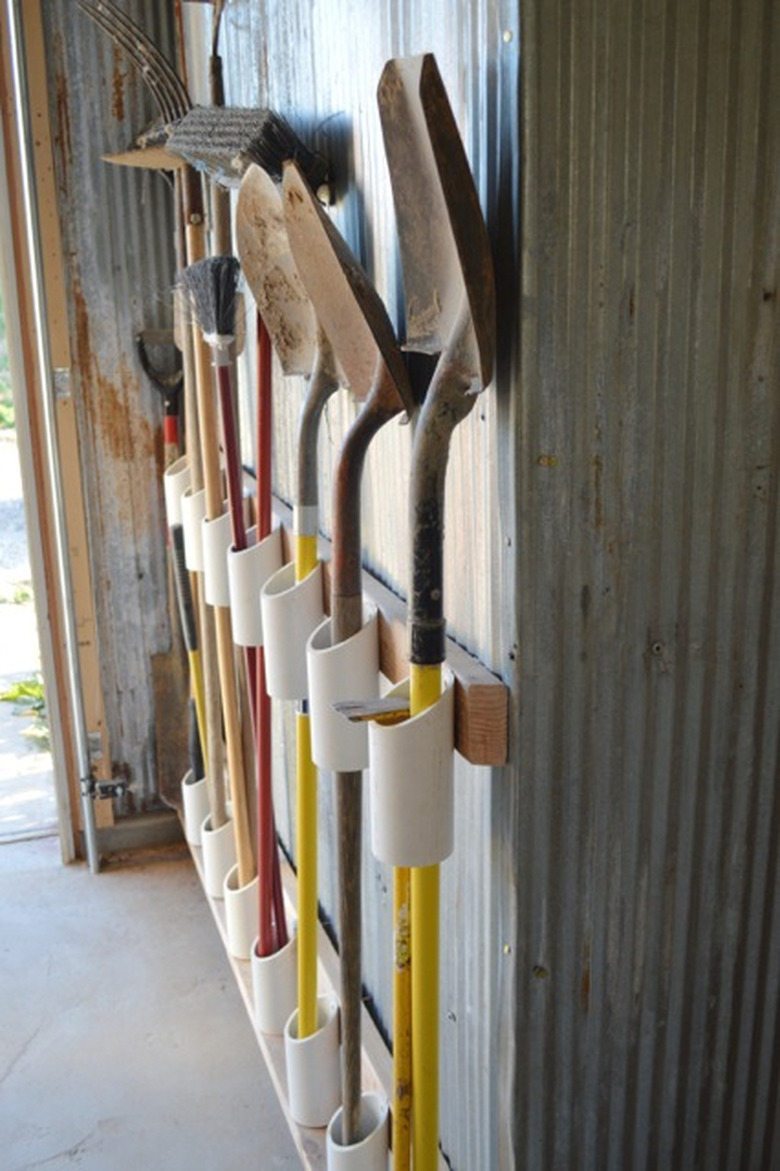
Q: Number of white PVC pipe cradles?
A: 13